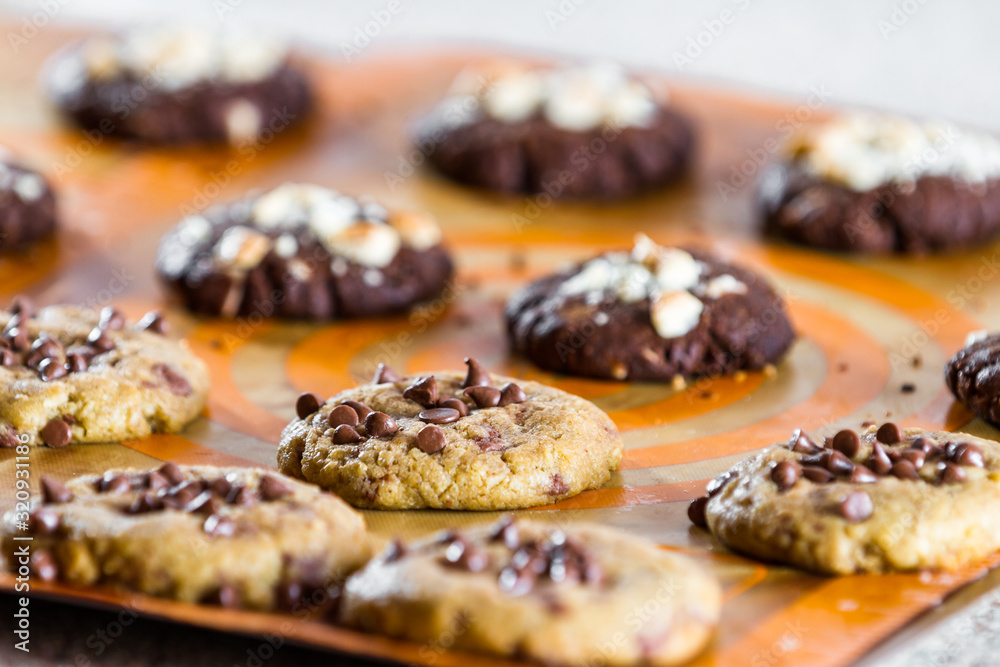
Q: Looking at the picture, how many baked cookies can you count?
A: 12